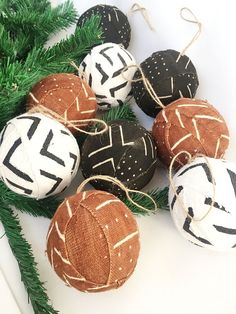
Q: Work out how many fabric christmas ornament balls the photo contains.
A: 9